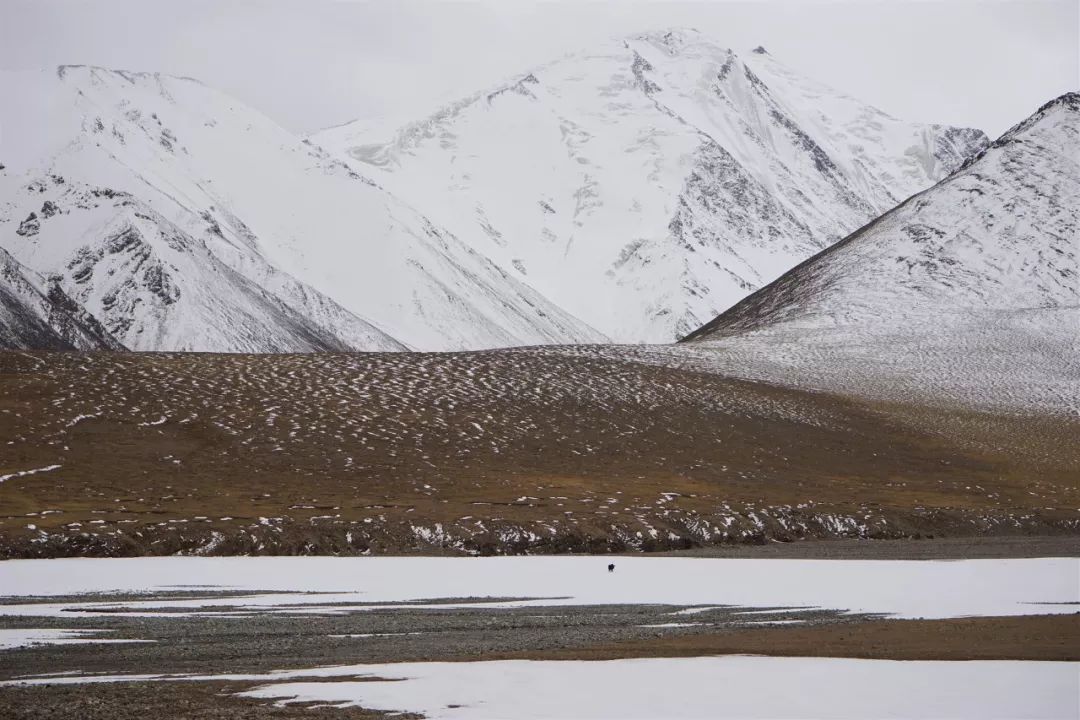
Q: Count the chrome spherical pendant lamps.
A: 0